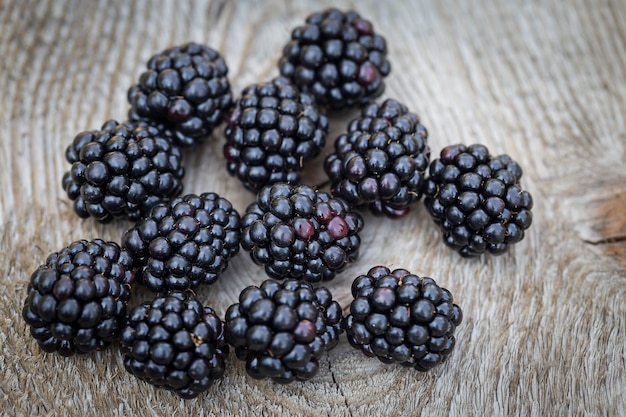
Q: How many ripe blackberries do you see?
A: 12